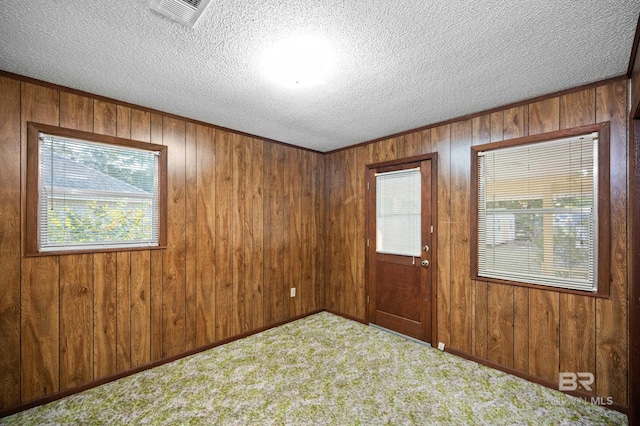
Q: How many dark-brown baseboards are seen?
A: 3